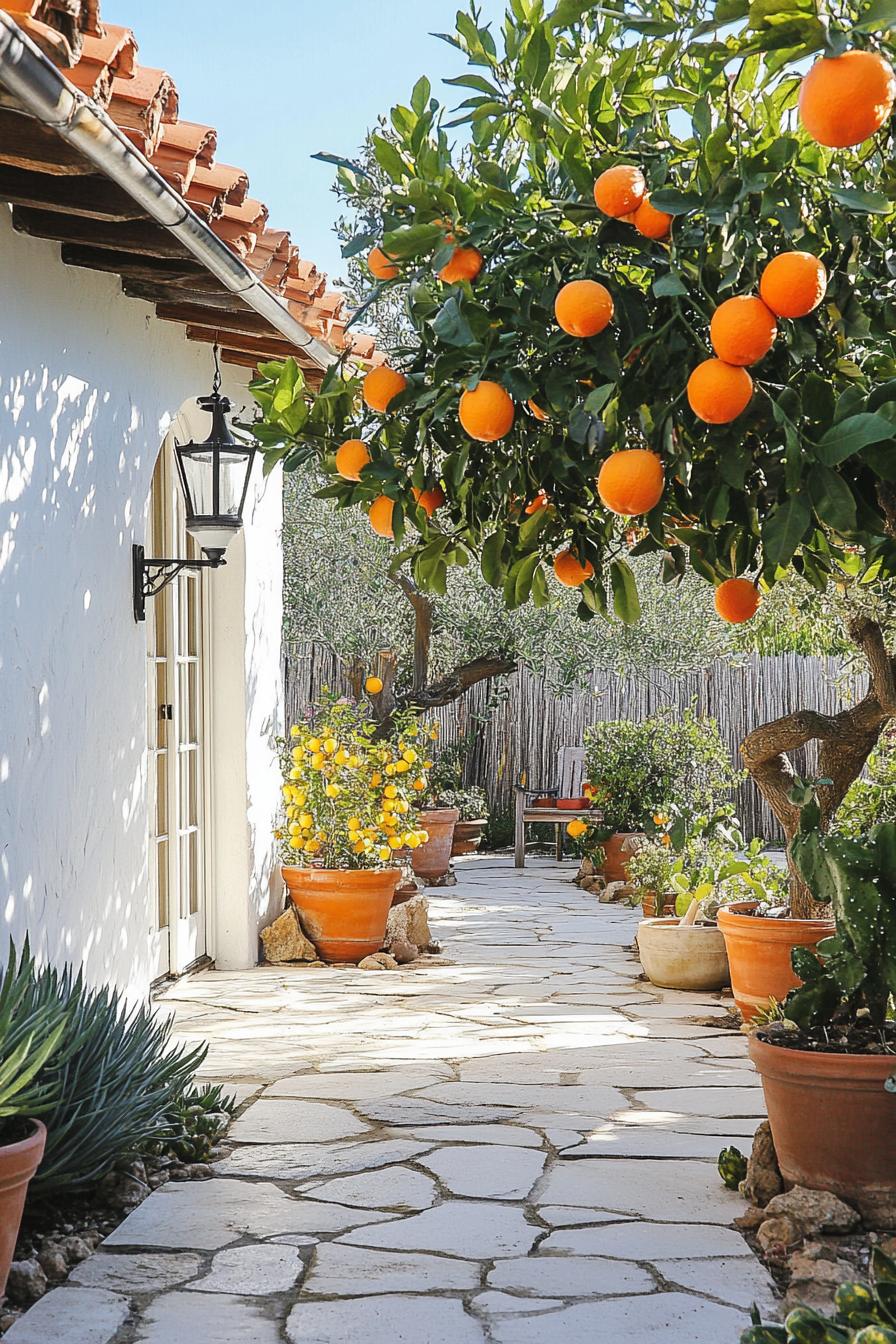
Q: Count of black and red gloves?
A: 0